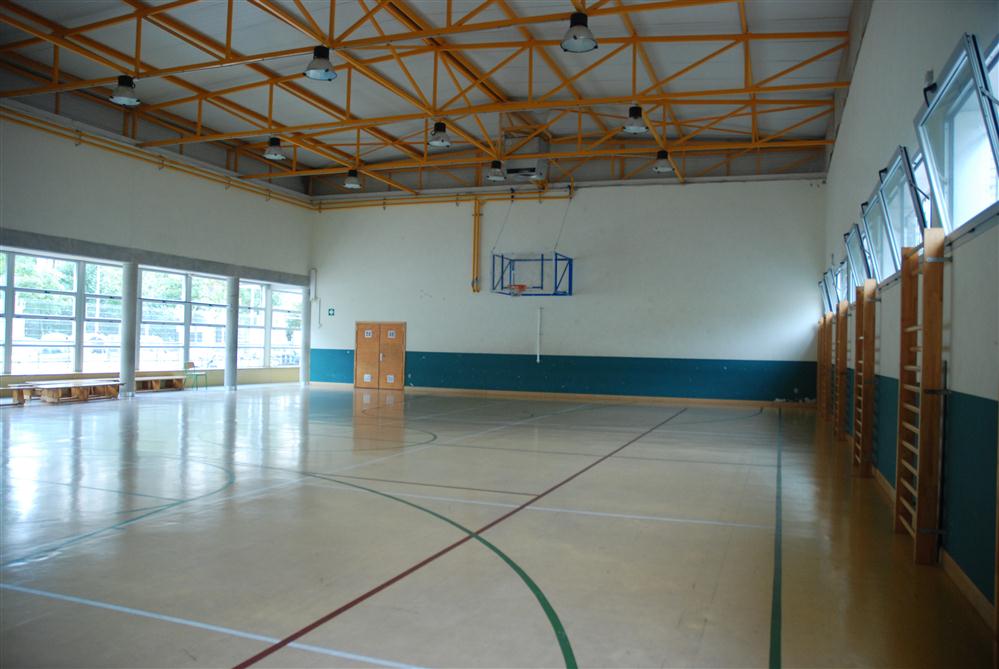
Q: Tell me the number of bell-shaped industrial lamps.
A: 9